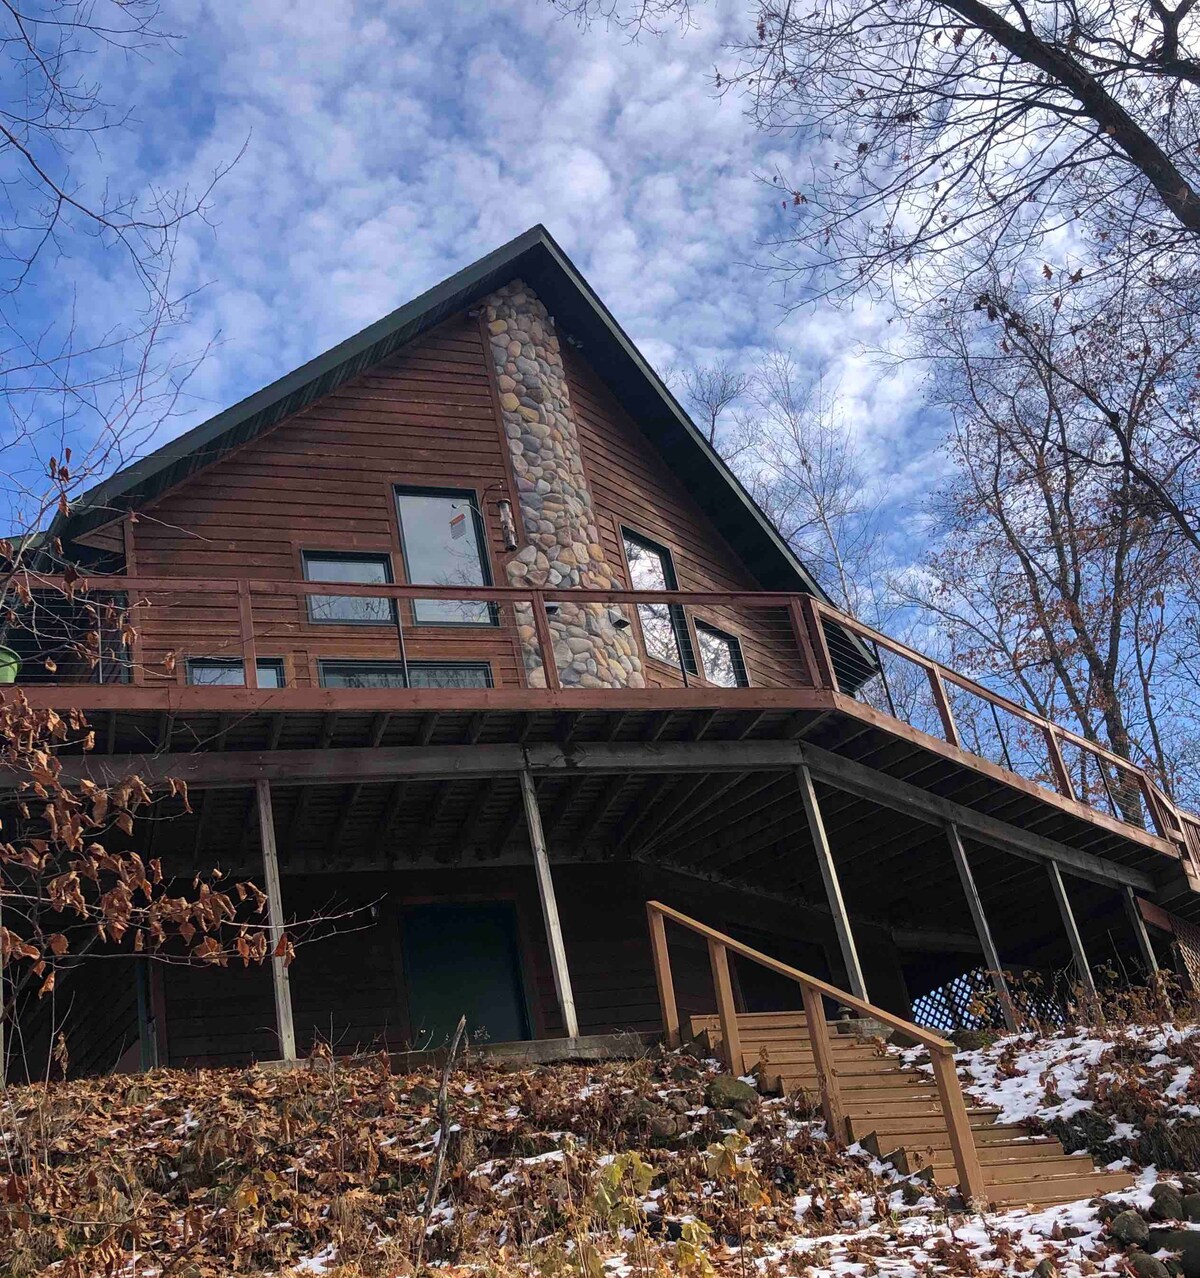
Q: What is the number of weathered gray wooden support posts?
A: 6